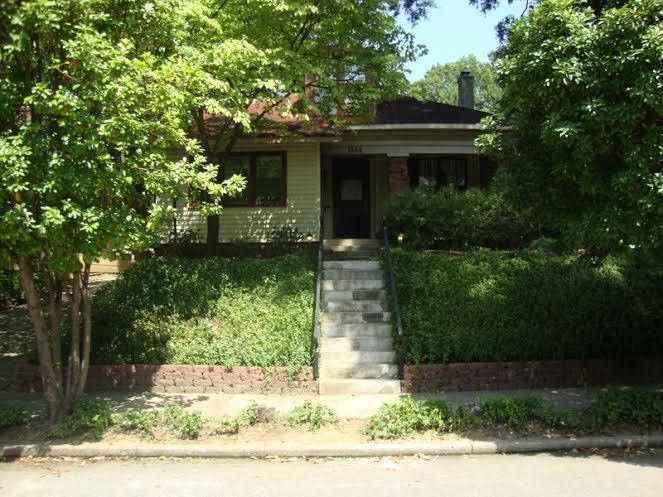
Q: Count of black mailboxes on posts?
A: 0